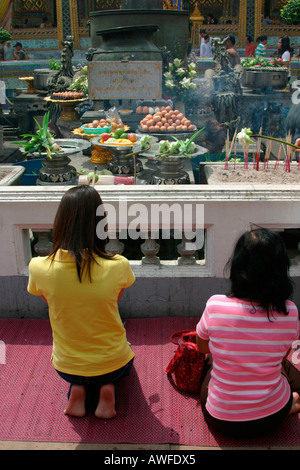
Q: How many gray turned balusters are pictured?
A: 4